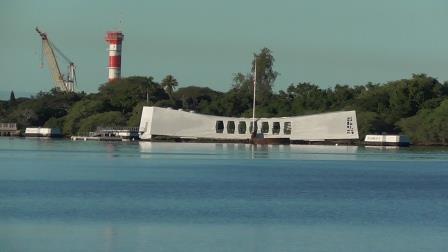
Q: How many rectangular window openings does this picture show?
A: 7